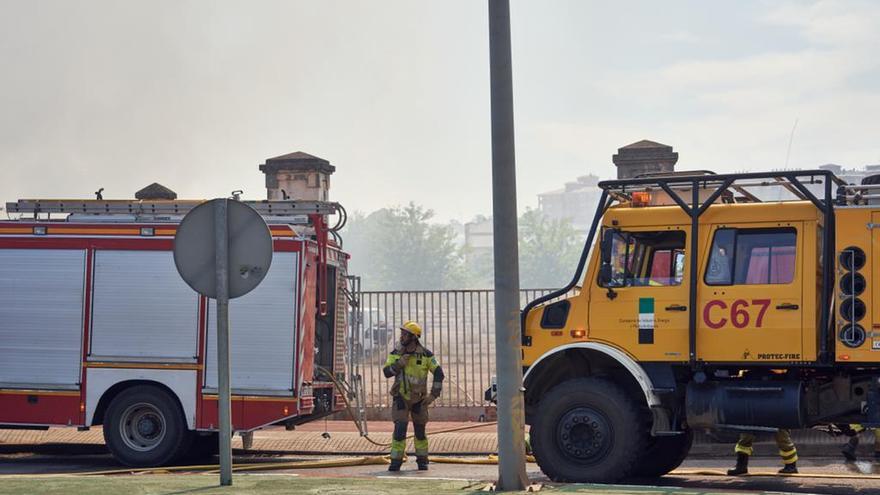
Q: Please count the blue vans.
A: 0